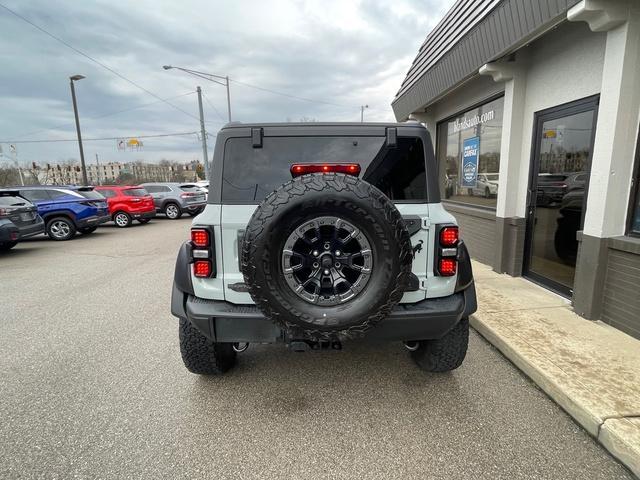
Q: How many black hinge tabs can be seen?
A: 2